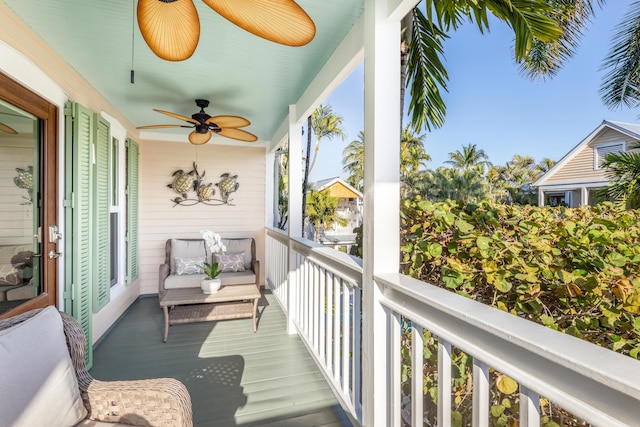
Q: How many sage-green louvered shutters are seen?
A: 3